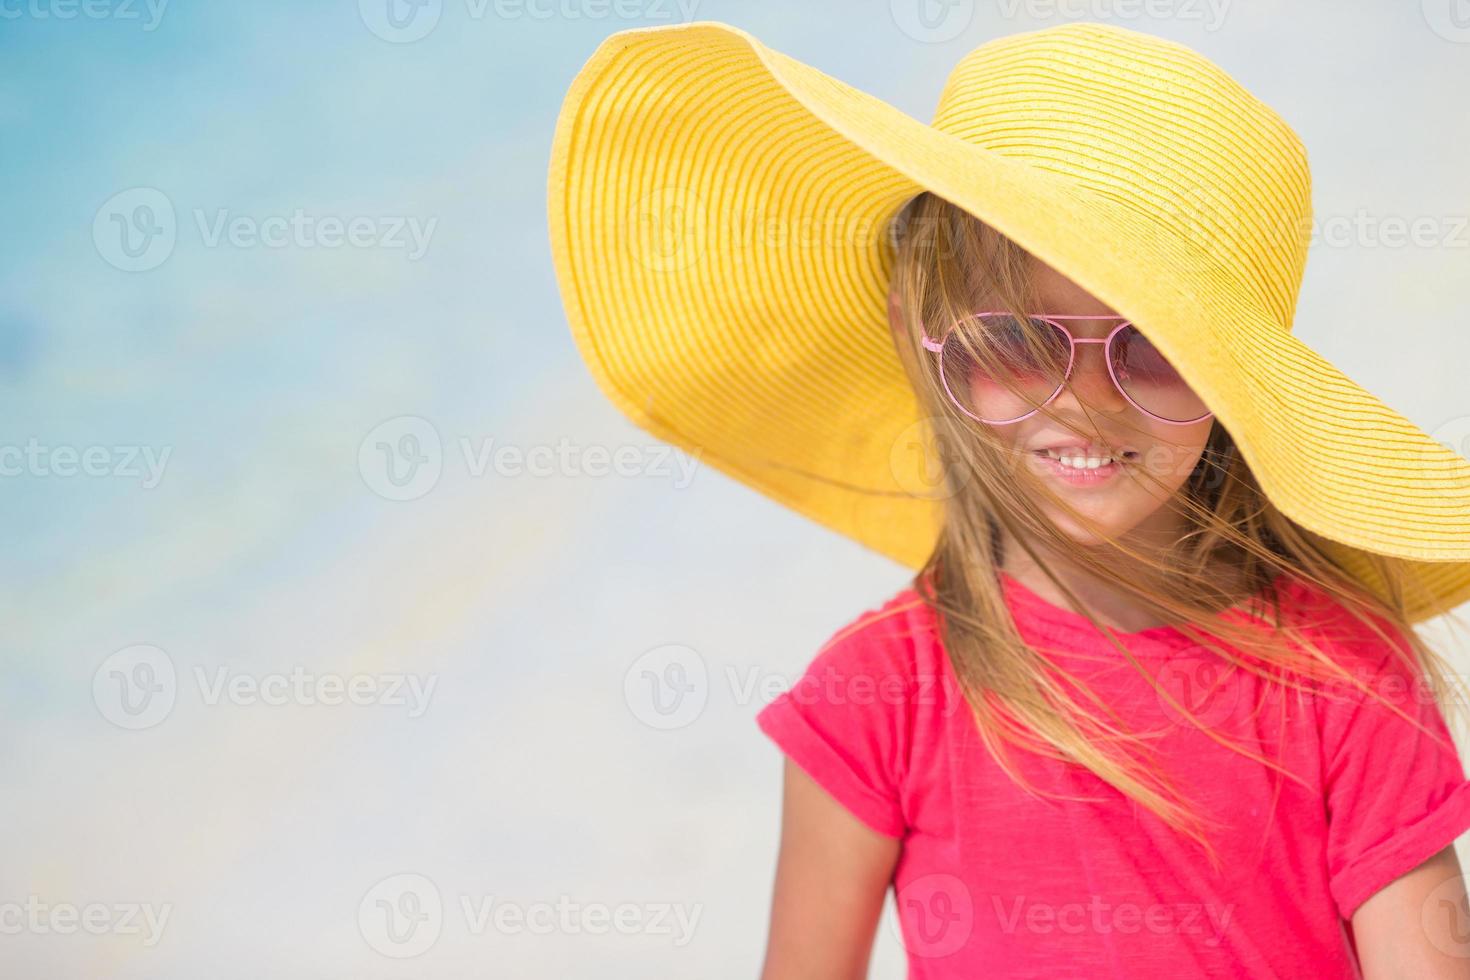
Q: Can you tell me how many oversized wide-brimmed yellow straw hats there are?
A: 1